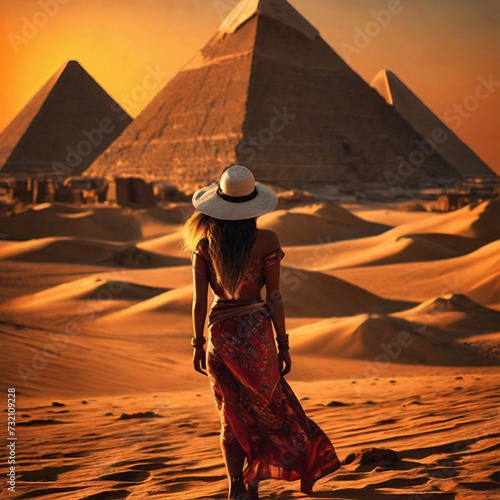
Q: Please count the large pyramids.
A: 3